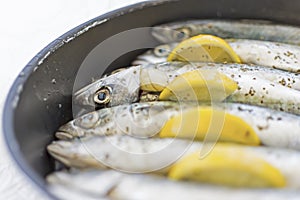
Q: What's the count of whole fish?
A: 6